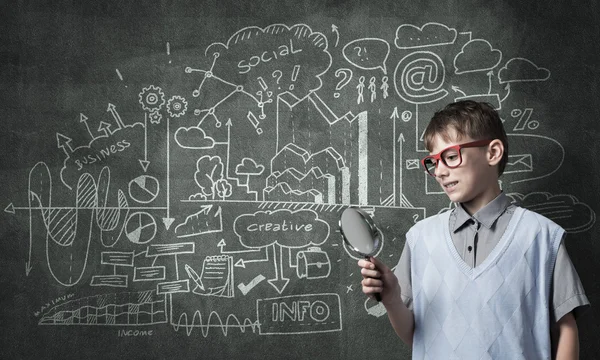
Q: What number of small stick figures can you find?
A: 3